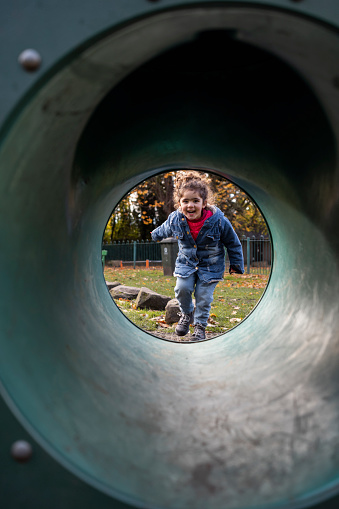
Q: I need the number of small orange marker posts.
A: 2